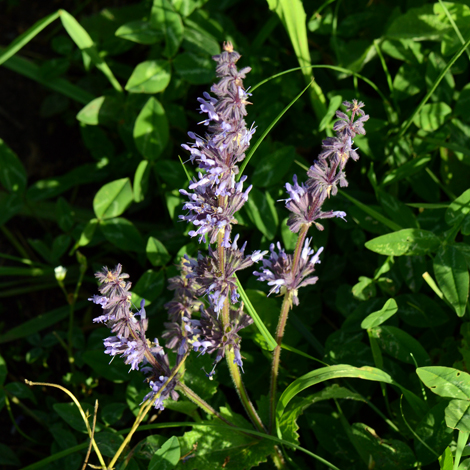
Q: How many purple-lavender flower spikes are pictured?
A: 4